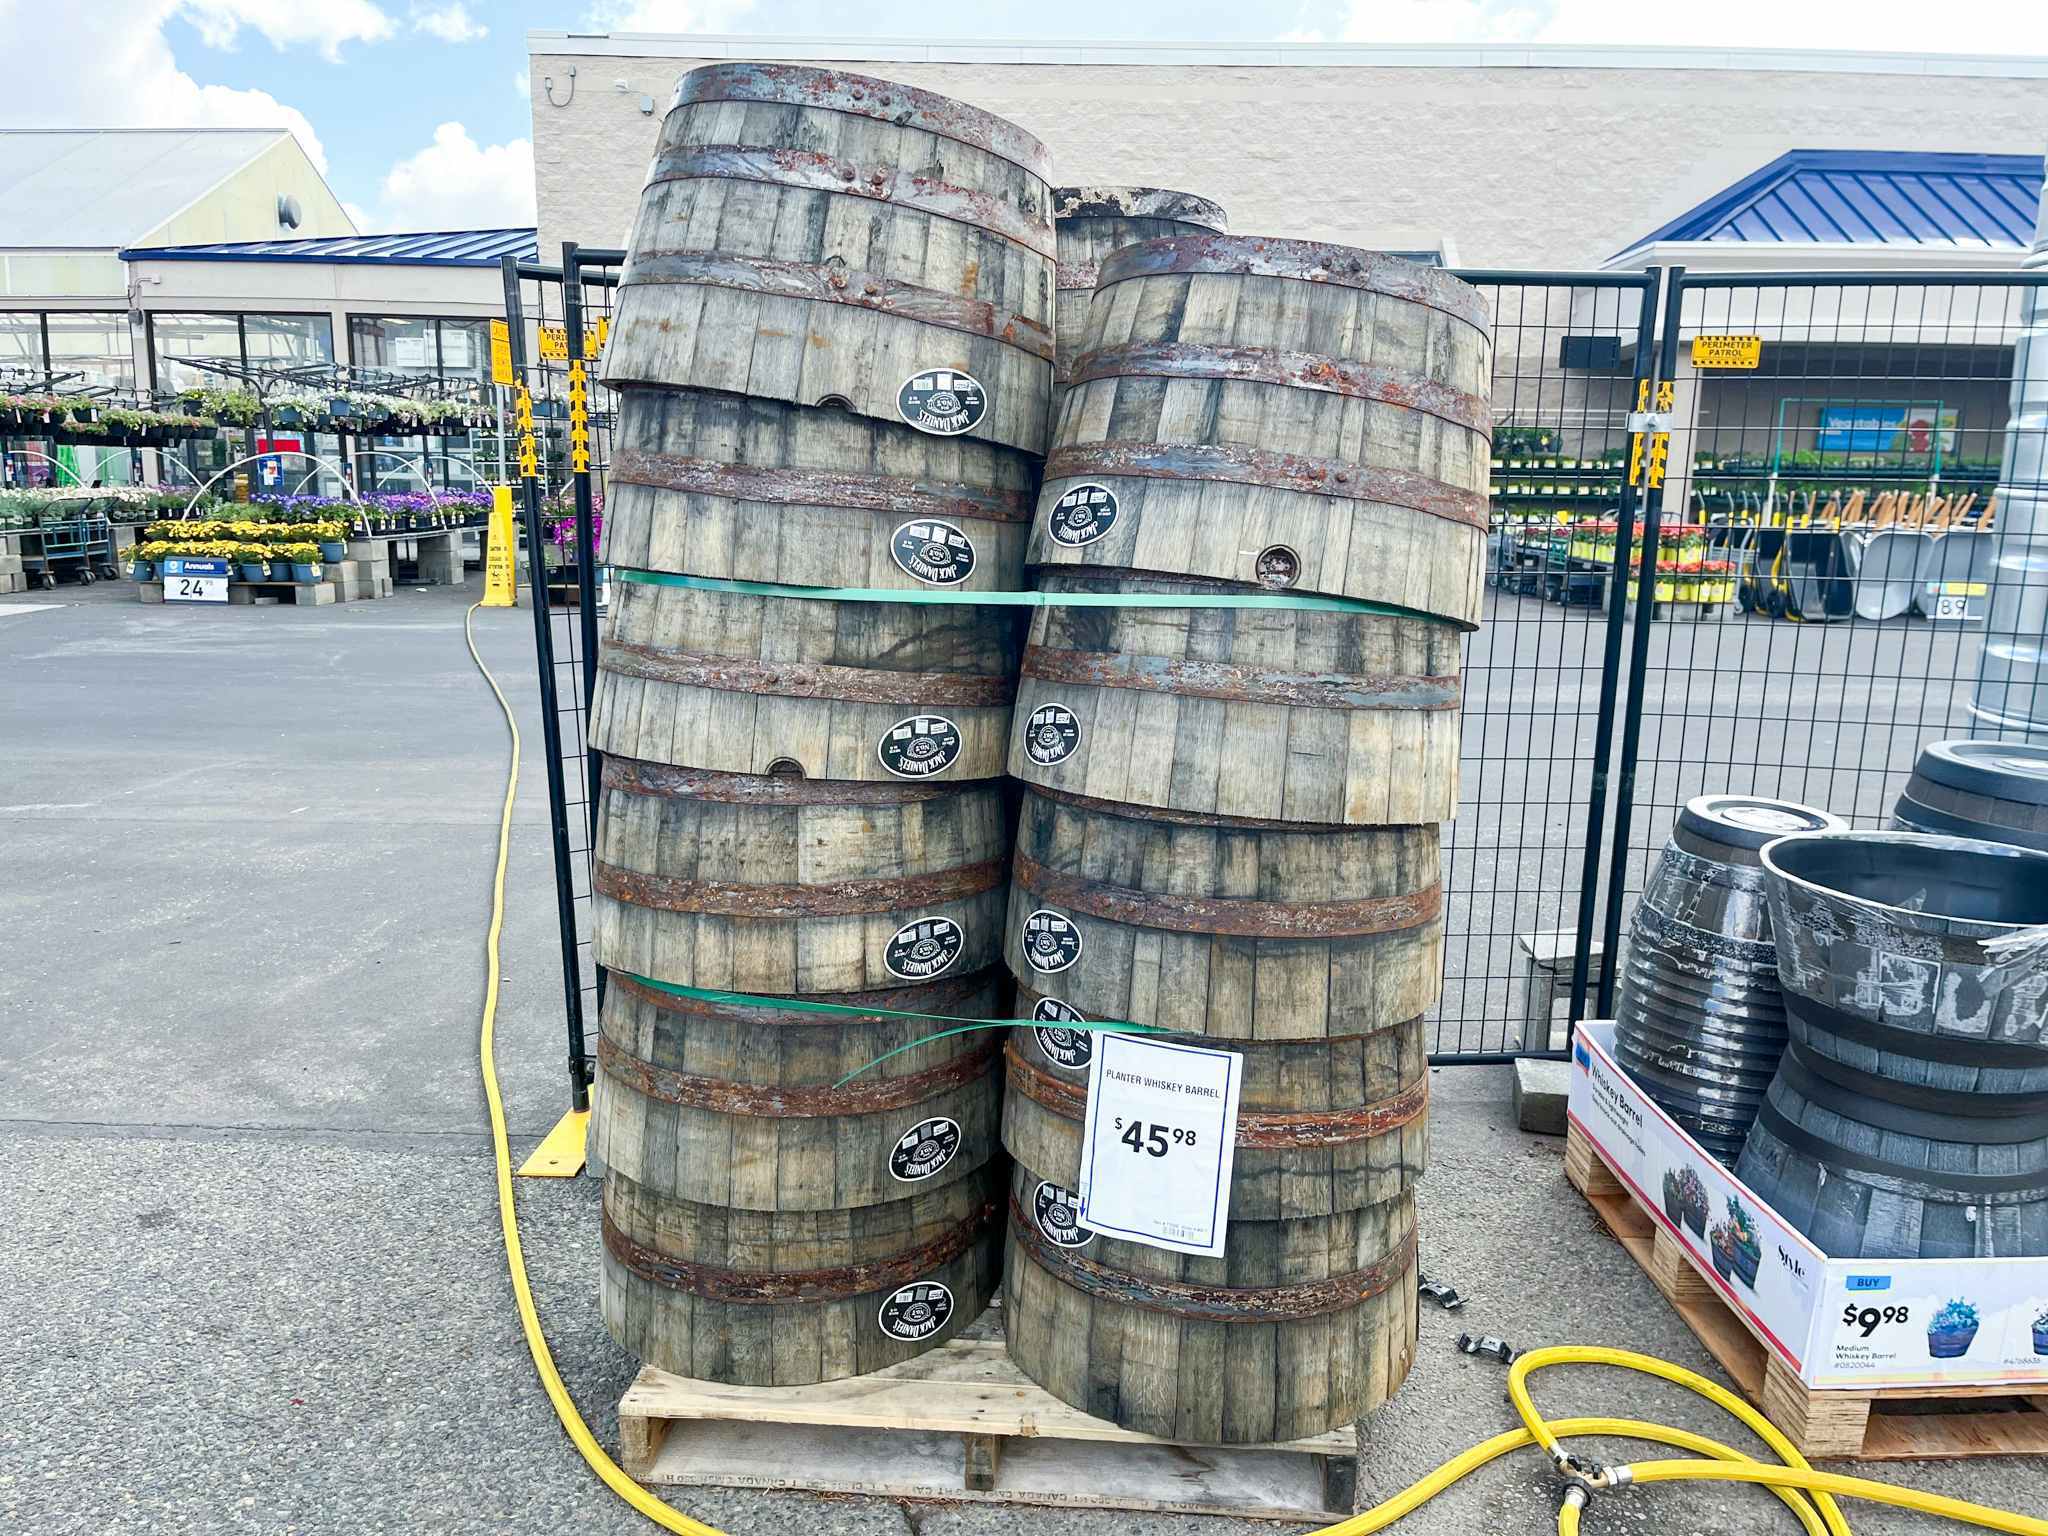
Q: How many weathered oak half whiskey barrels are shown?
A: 12